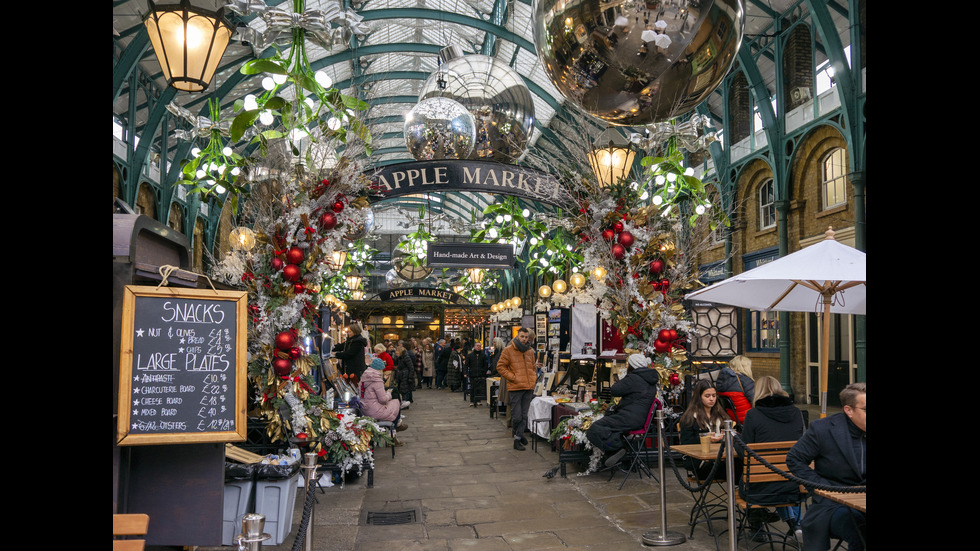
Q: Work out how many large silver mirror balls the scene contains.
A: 3